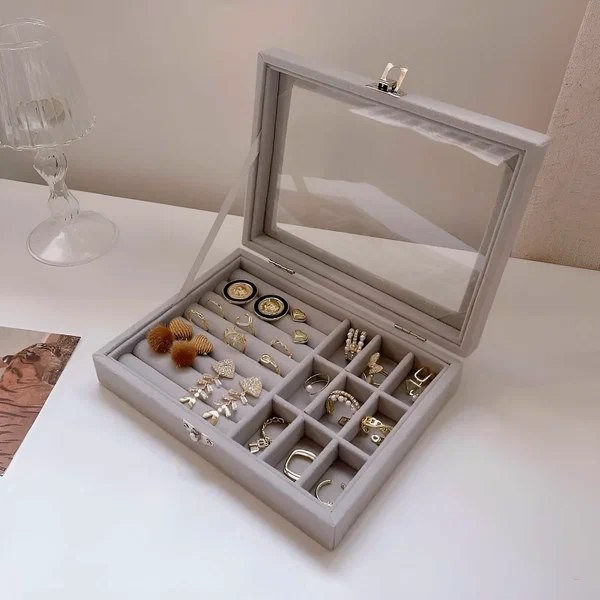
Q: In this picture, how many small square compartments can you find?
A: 9